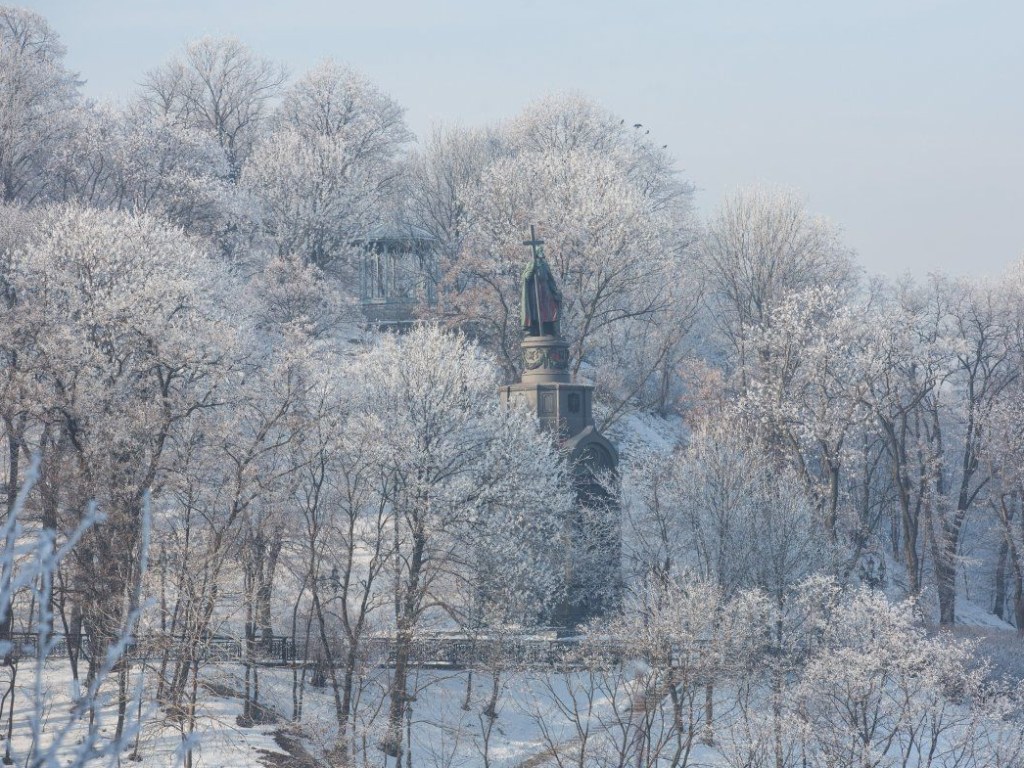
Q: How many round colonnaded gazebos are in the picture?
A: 1